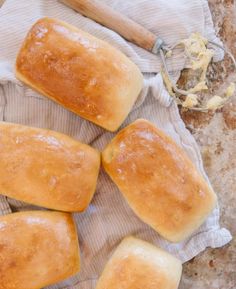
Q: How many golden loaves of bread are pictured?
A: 5